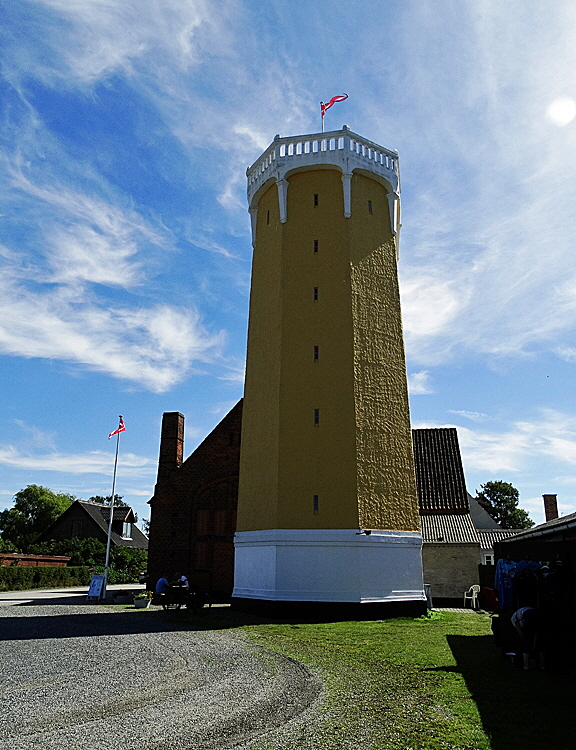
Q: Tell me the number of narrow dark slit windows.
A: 8